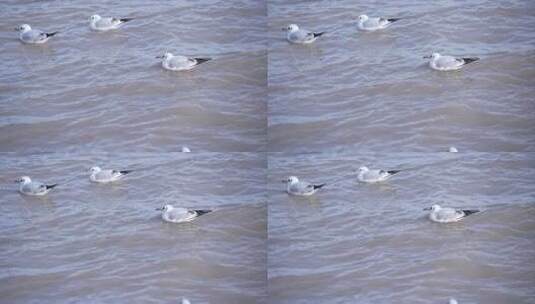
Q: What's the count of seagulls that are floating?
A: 12